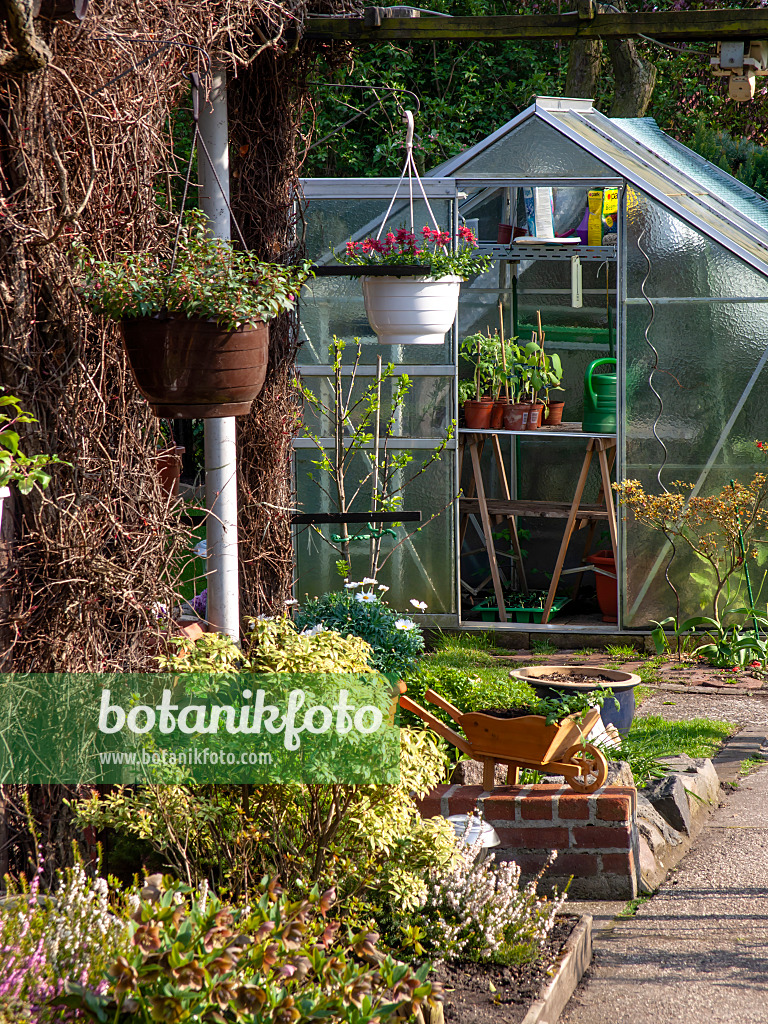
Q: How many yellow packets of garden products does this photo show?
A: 2